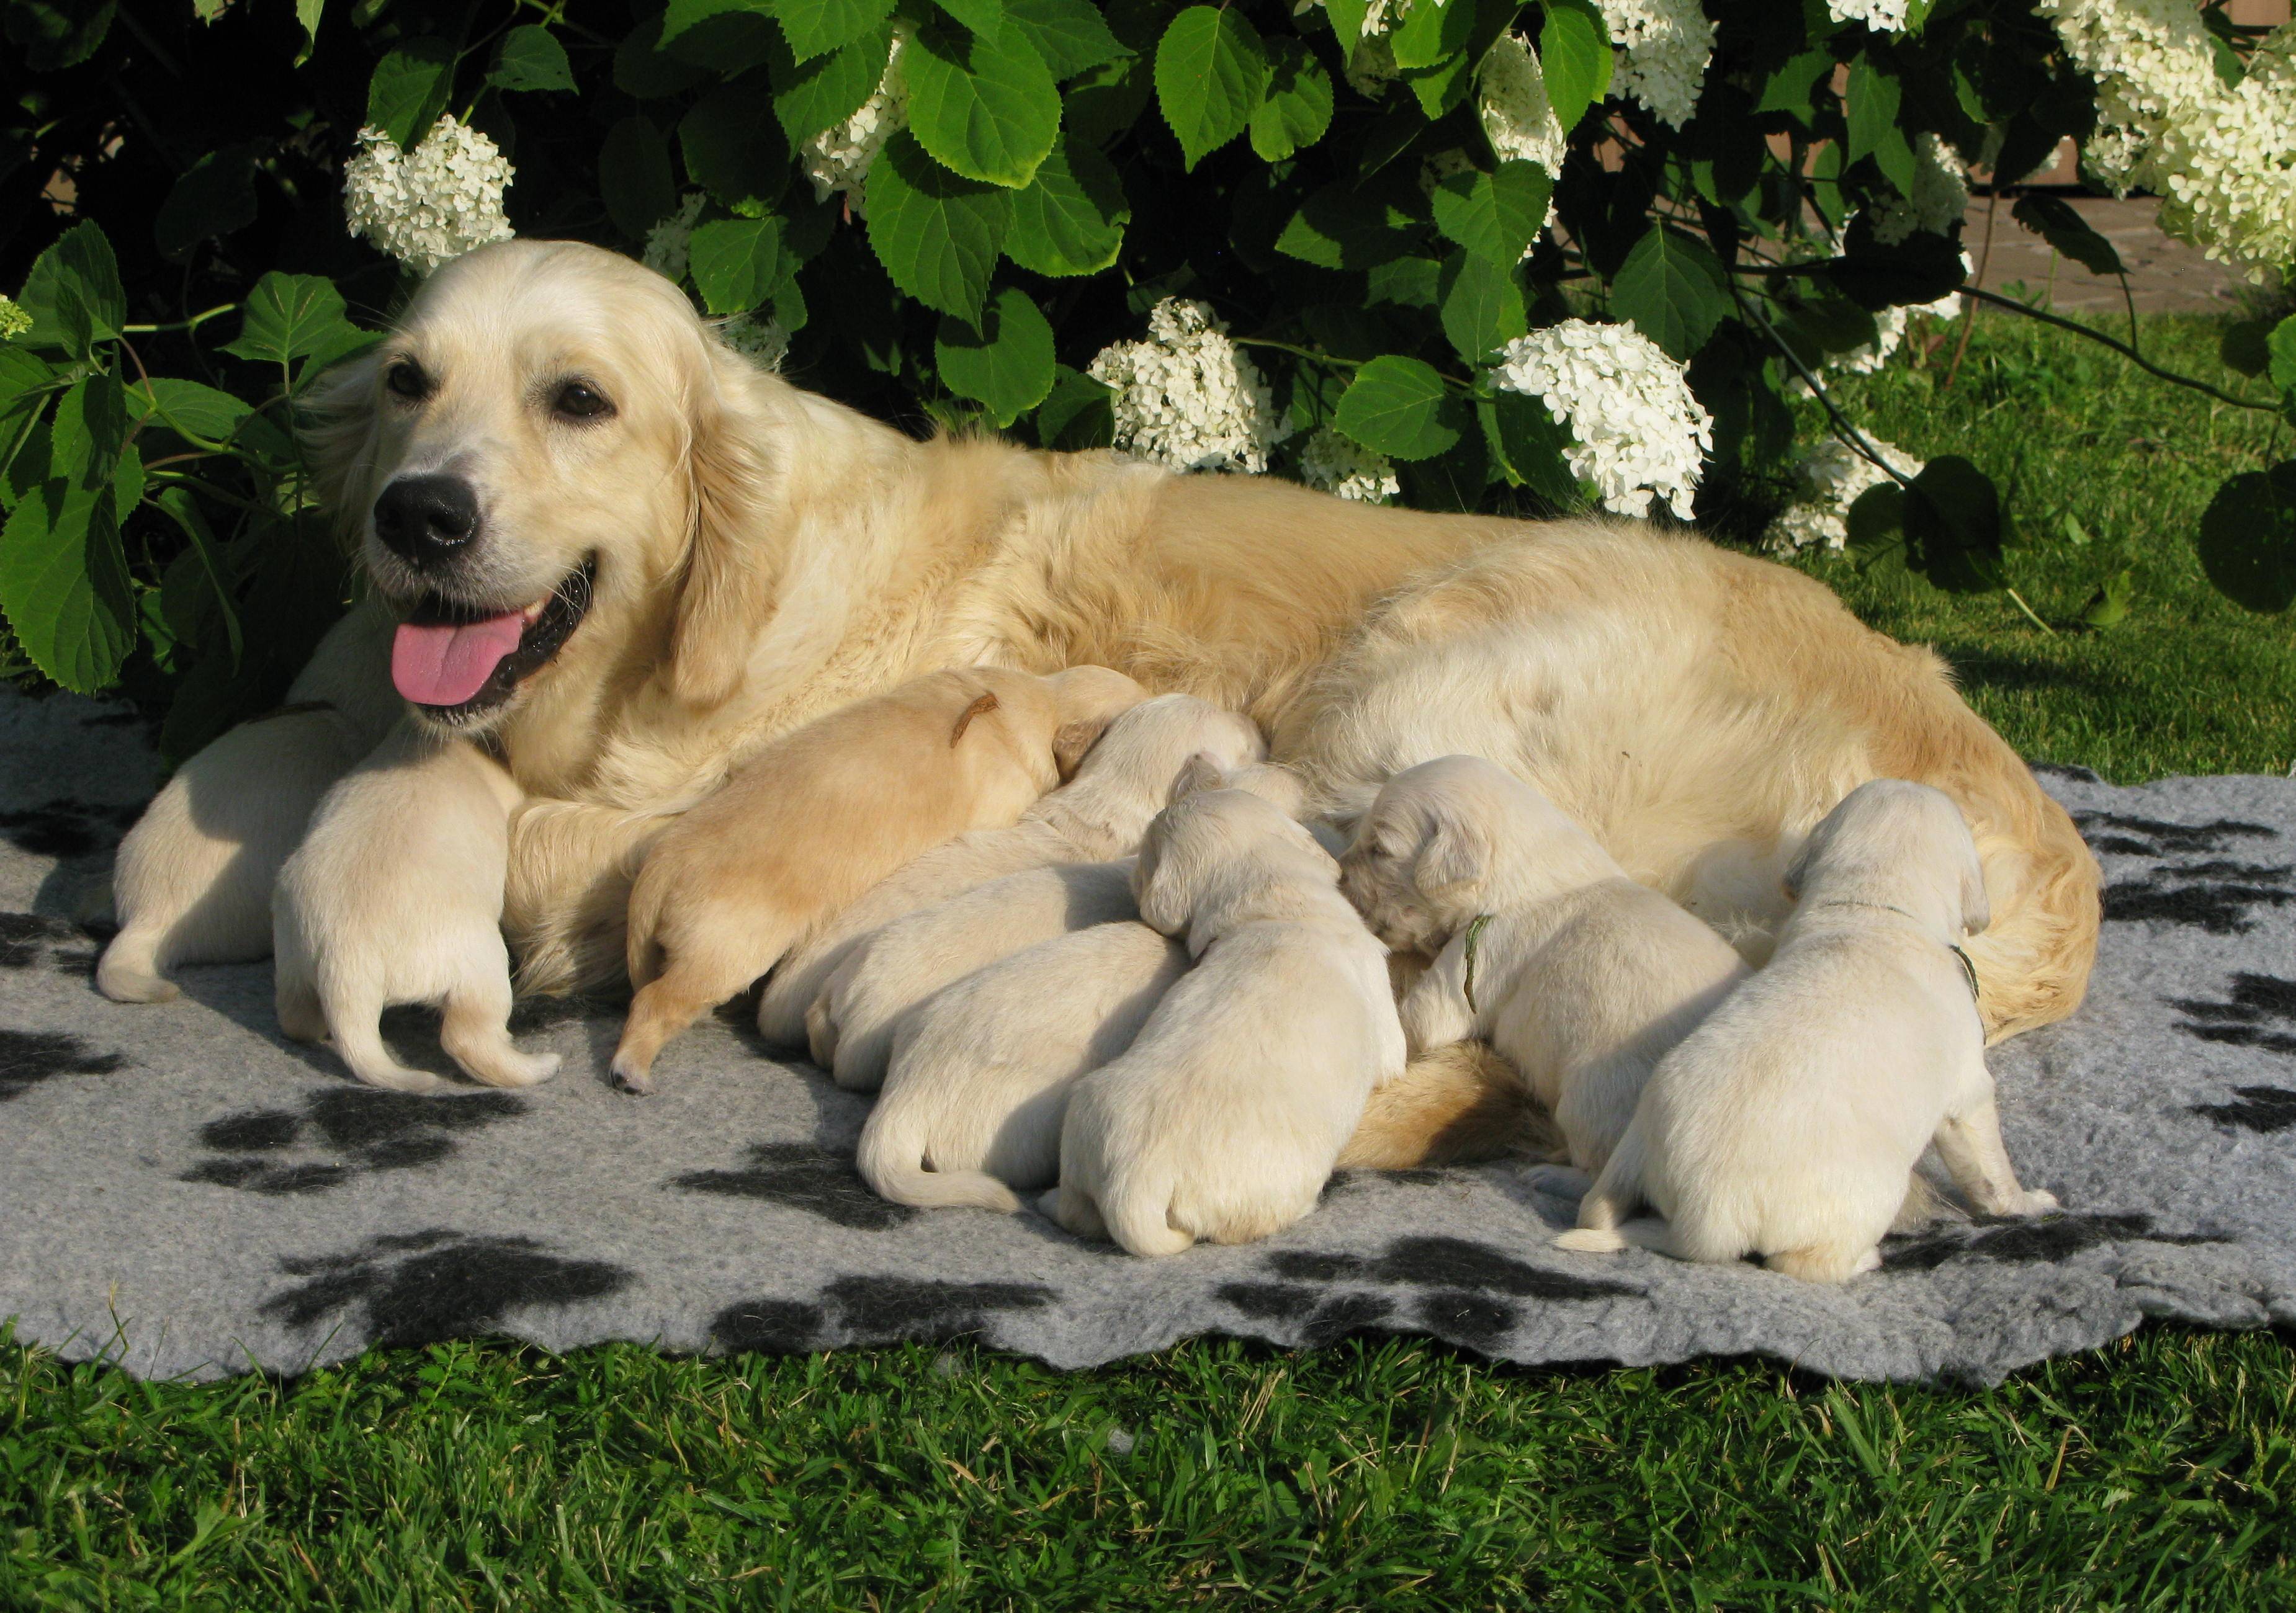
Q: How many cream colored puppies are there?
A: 8